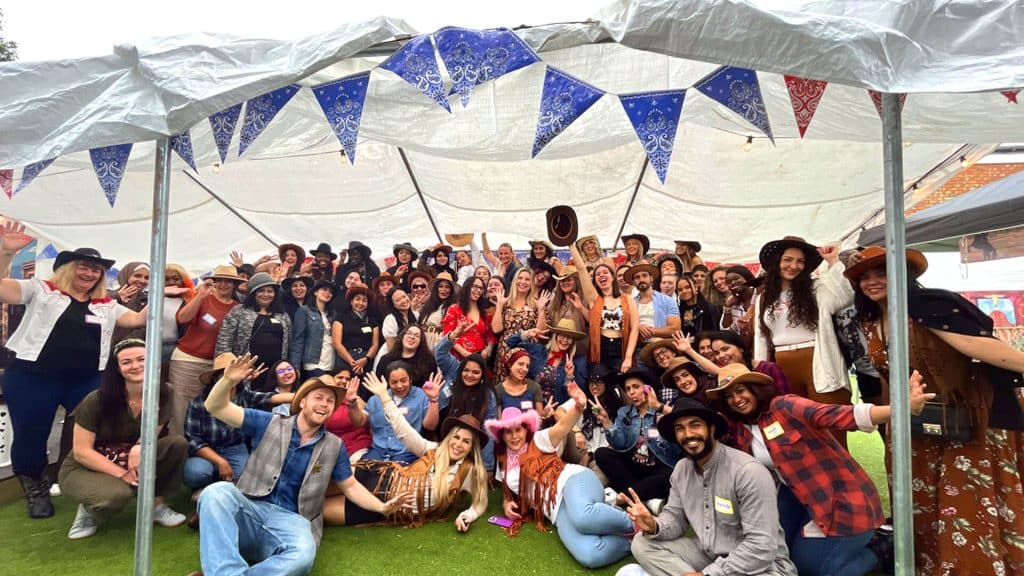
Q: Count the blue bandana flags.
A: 12